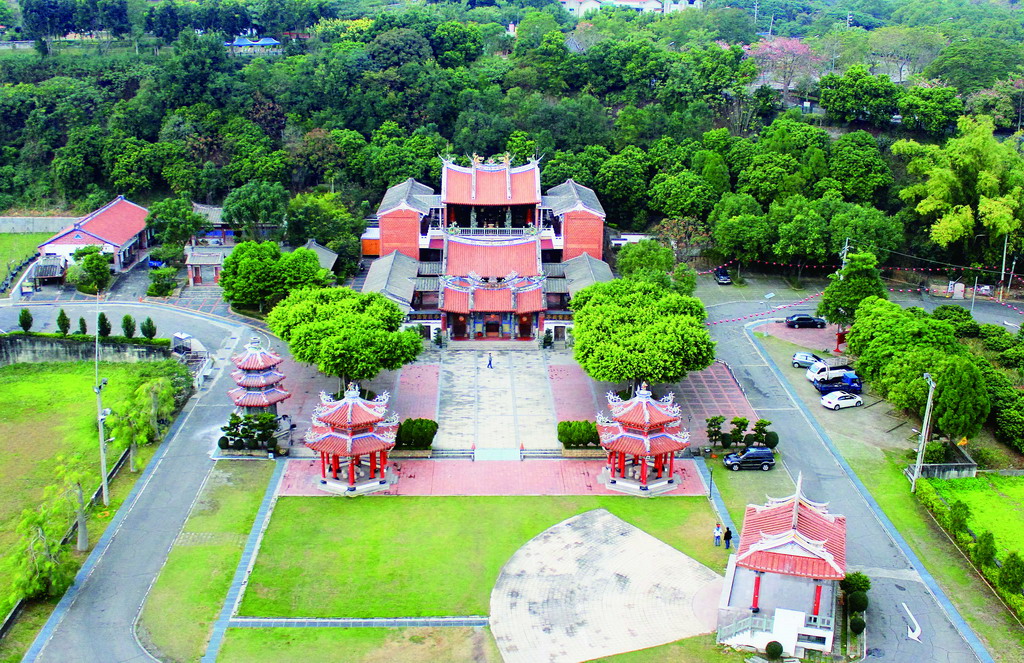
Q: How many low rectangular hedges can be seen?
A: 2